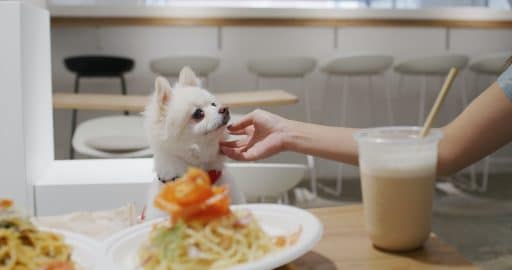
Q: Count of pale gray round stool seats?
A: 5